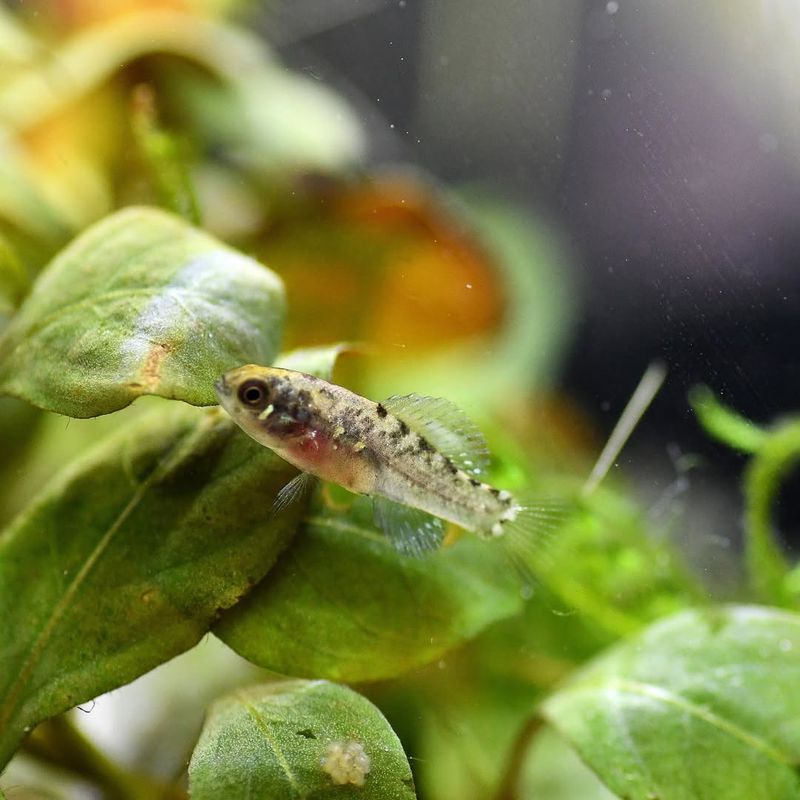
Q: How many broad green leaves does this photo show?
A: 5